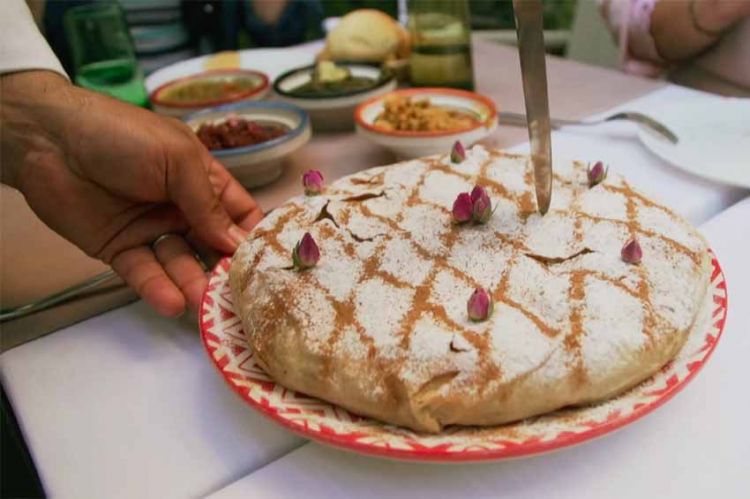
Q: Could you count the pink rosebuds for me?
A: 8